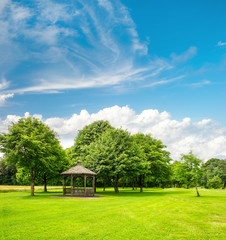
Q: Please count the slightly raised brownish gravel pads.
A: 1